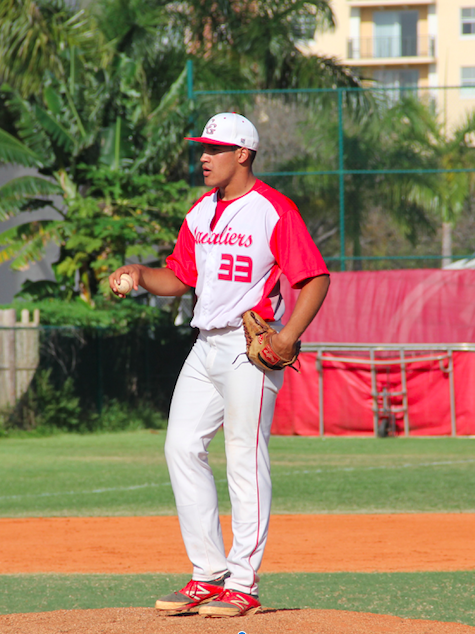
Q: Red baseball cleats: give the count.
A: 2